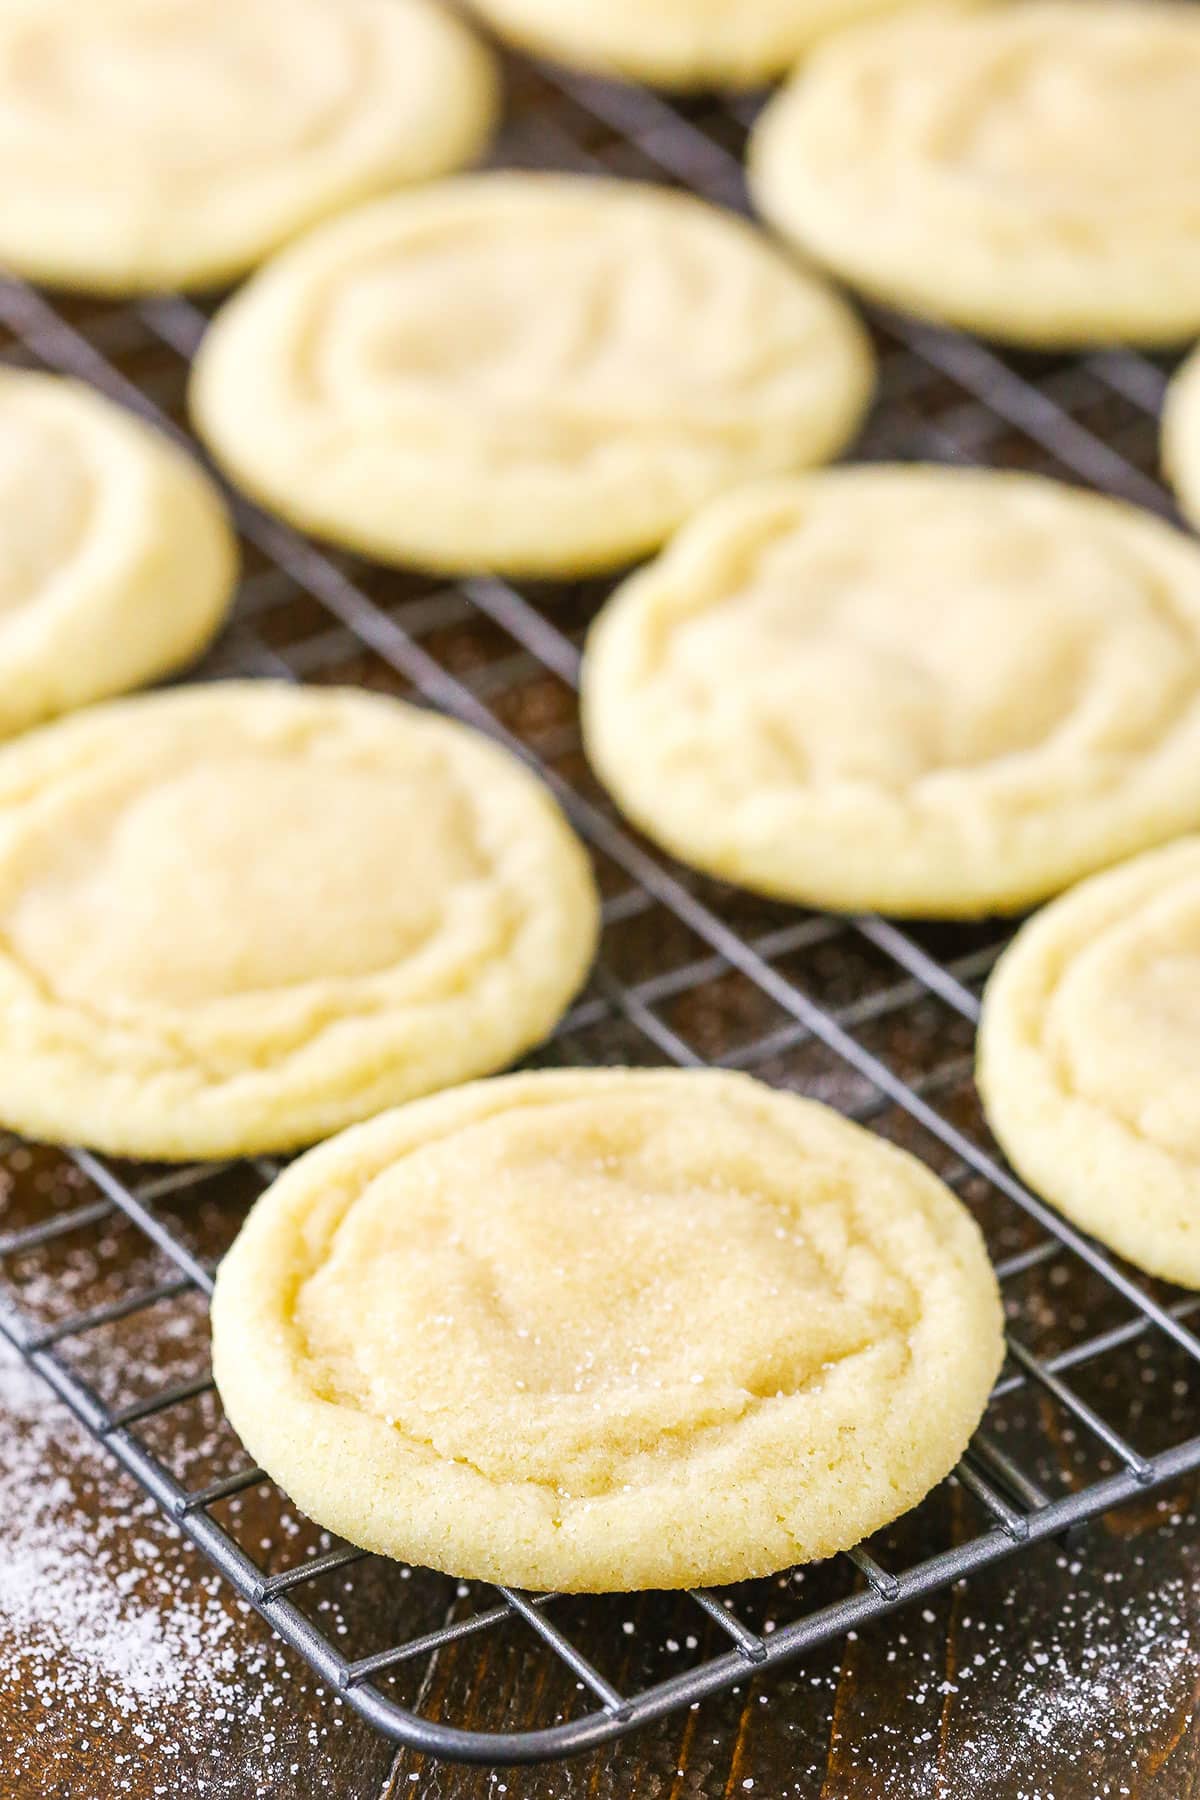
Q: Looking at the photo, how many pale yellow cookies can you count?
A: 10